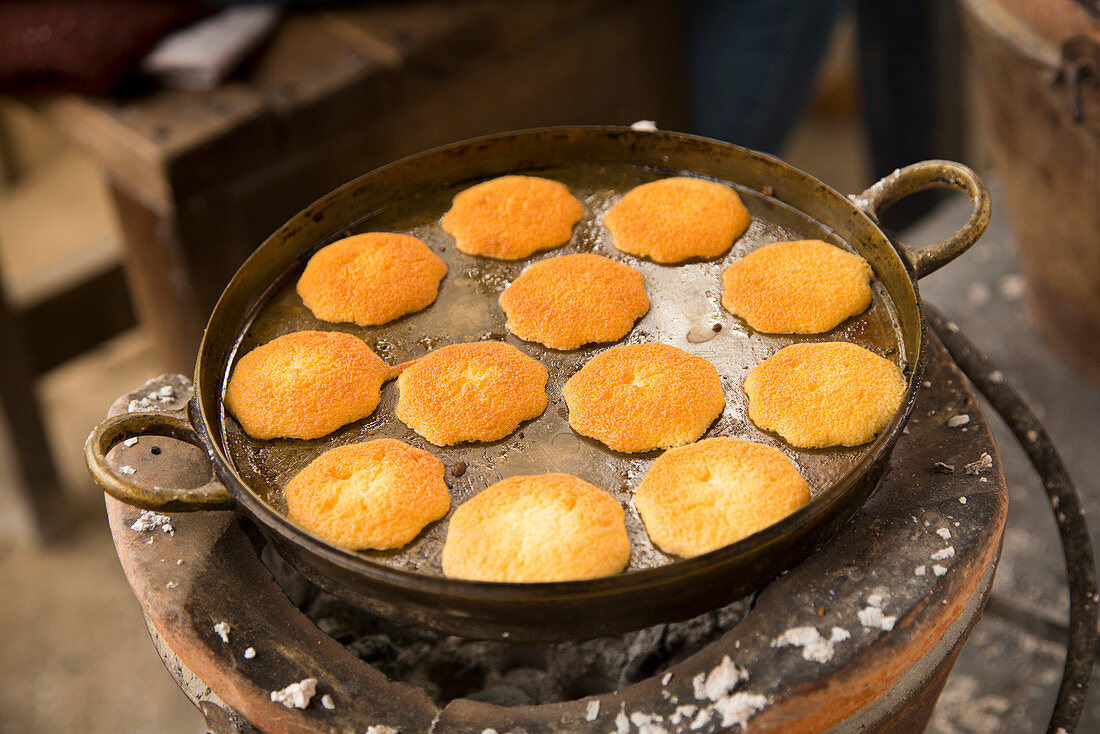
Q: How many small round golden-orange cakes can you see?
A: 12